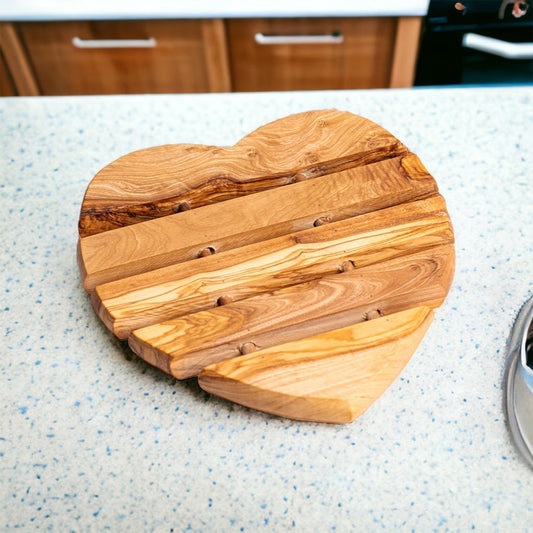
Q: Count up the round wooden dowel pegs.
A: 8